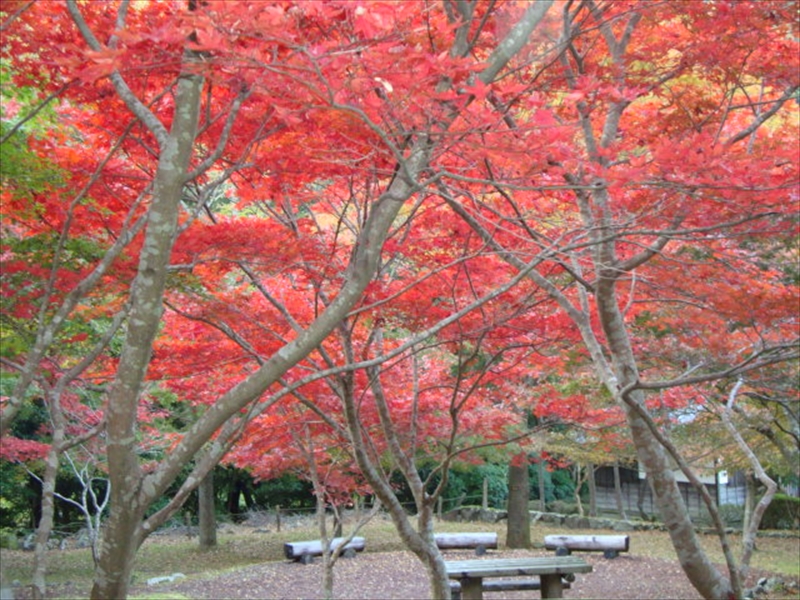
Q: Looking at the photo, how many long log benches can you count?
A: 3